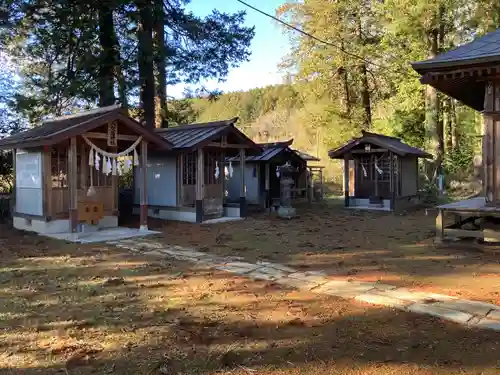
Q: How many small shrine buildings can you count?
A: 4